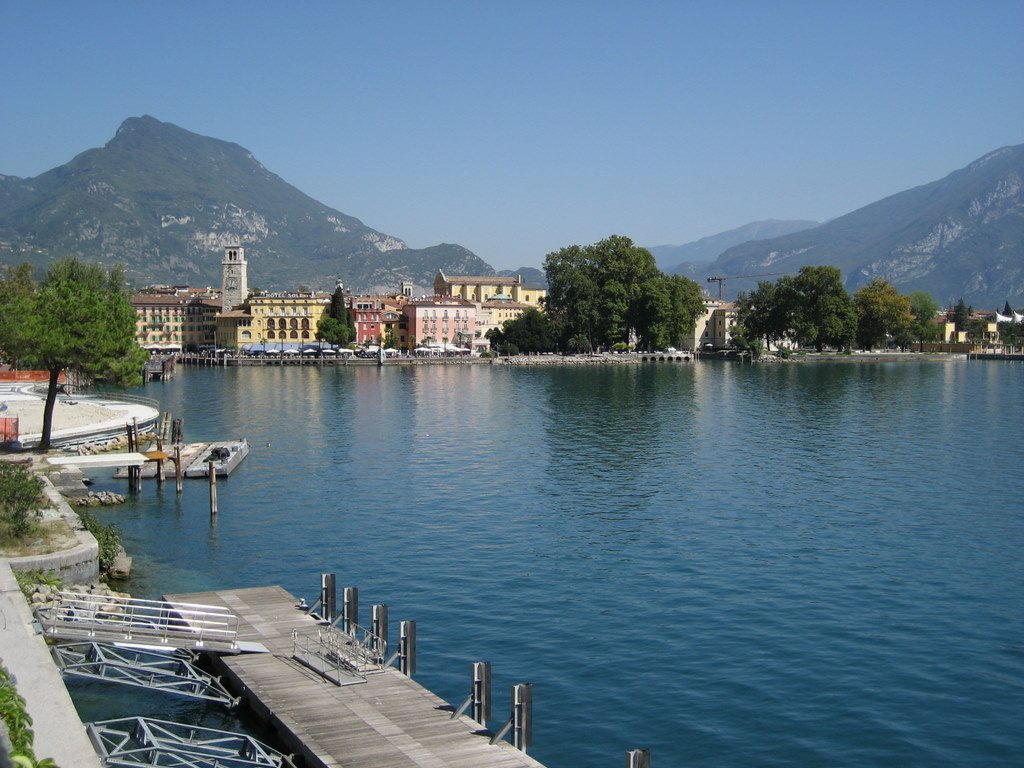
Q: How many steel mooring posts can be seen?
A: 7